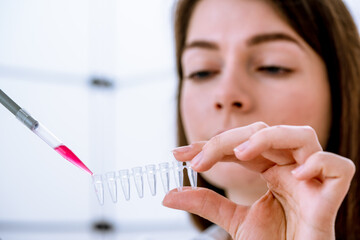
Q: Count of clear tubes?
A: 8